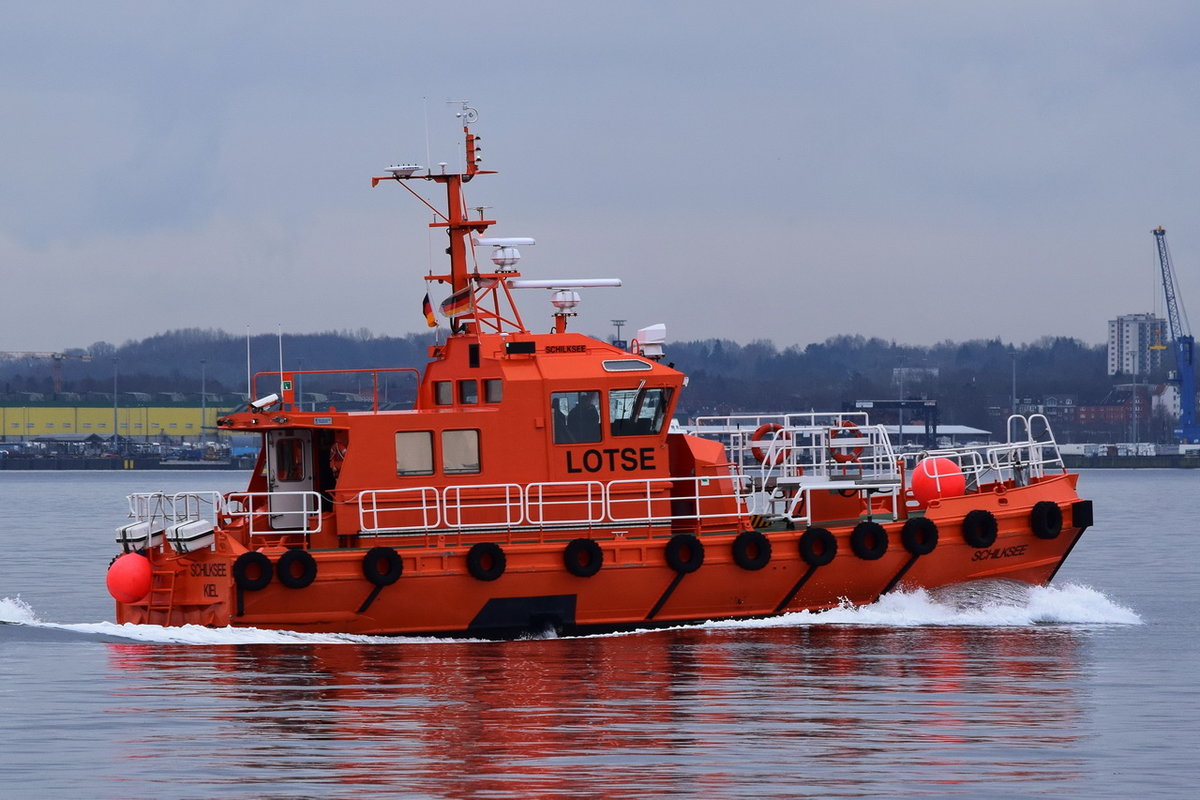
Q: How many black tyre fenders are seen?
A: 12